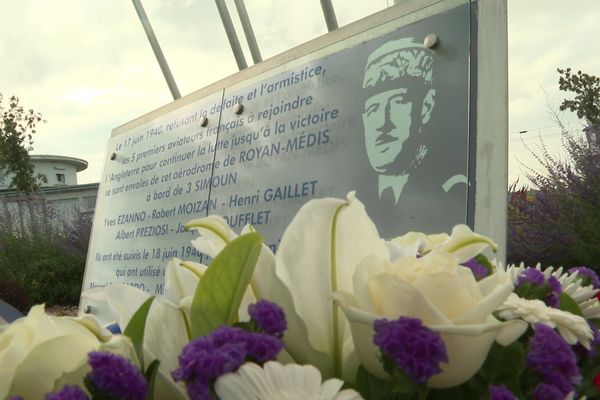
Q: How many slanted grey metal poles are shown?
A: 4